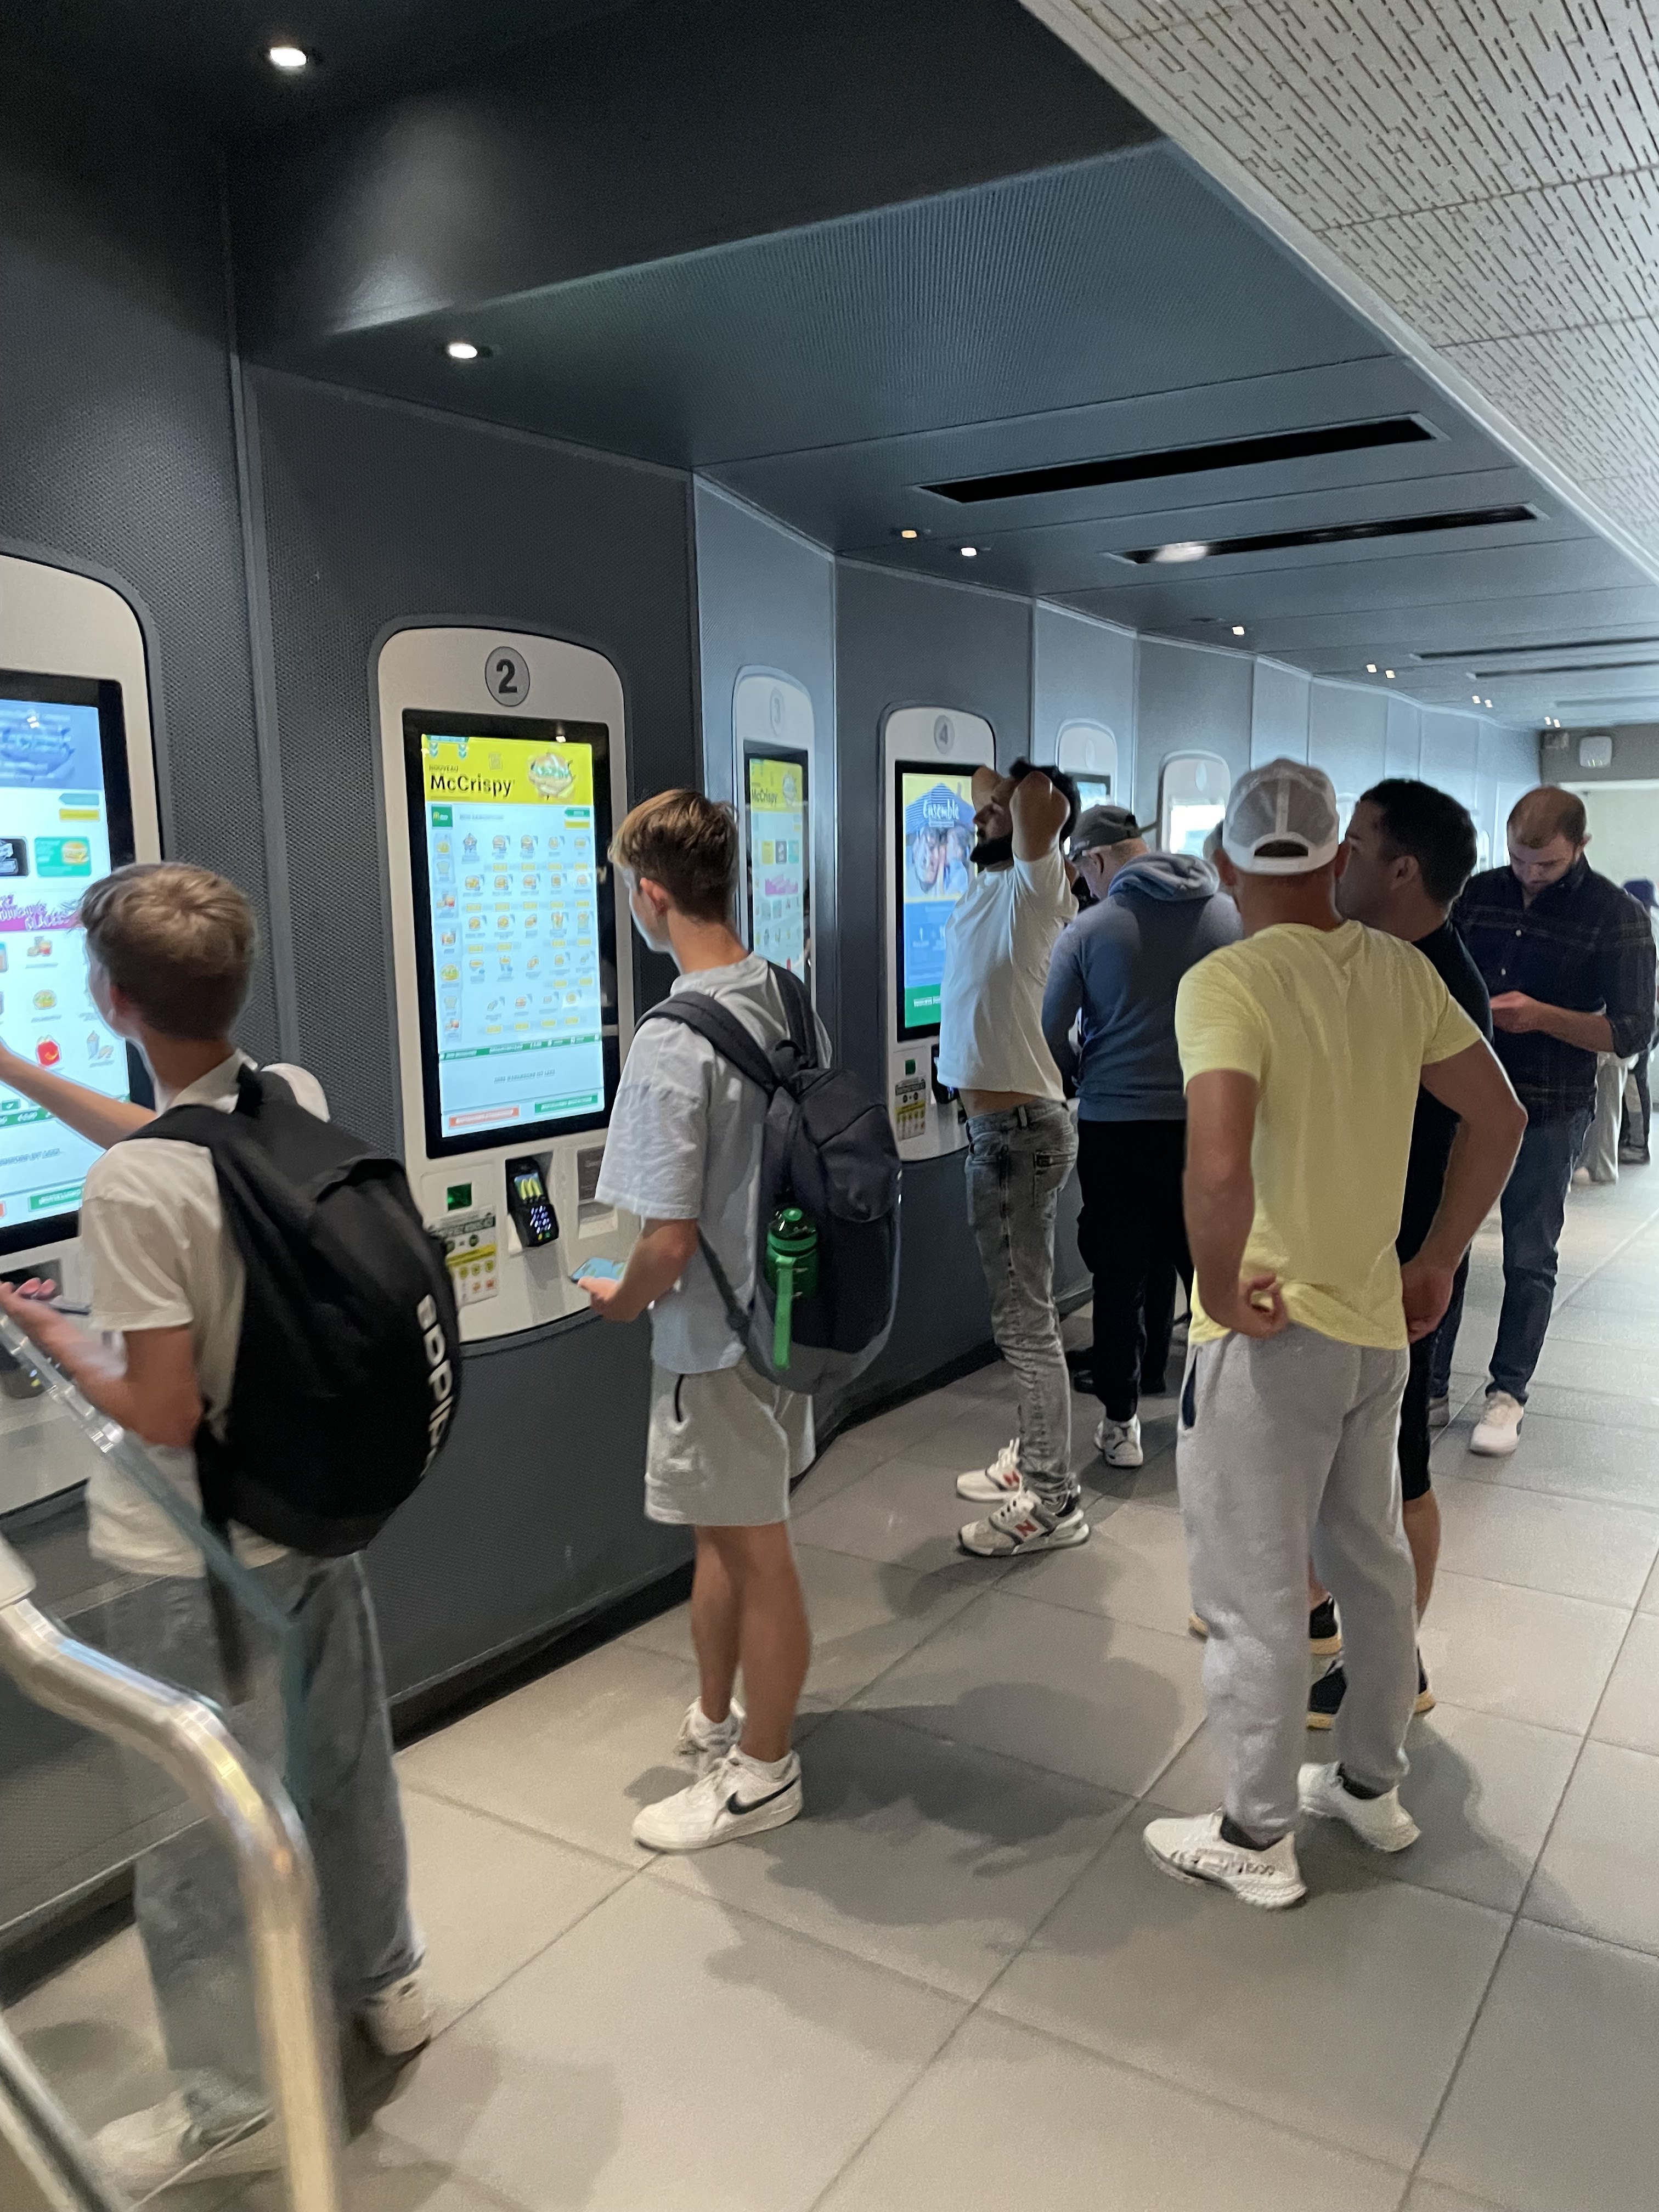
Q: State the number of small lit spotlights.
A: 11